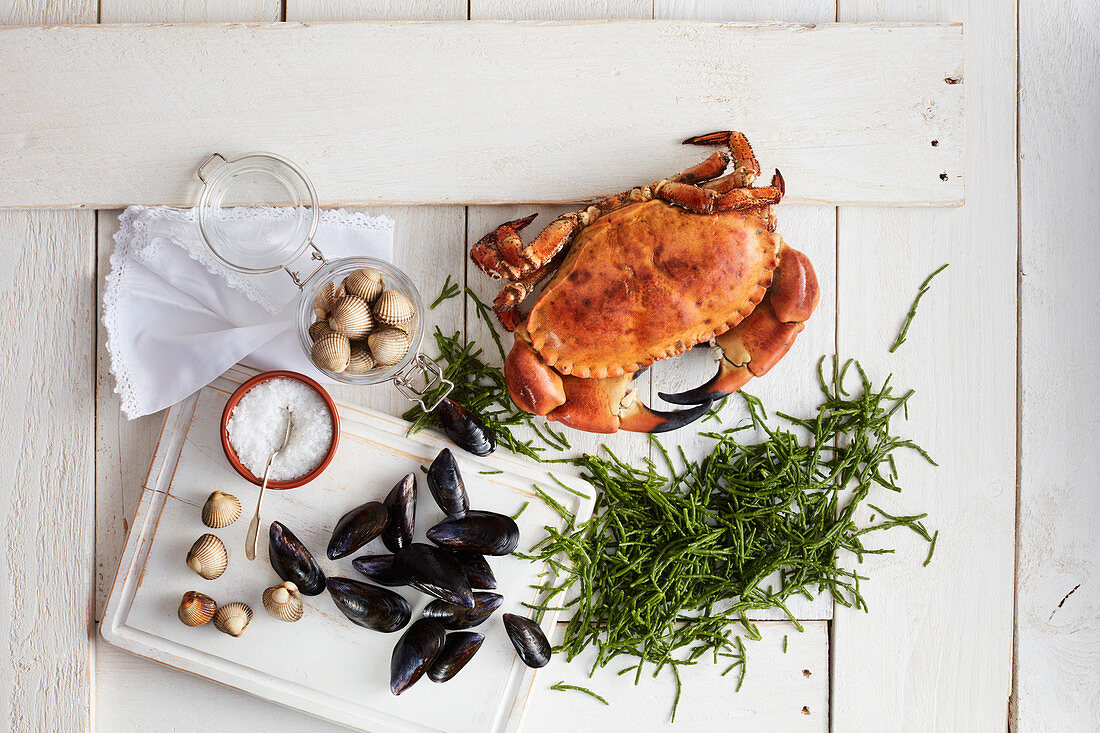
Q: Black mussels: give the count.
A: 14